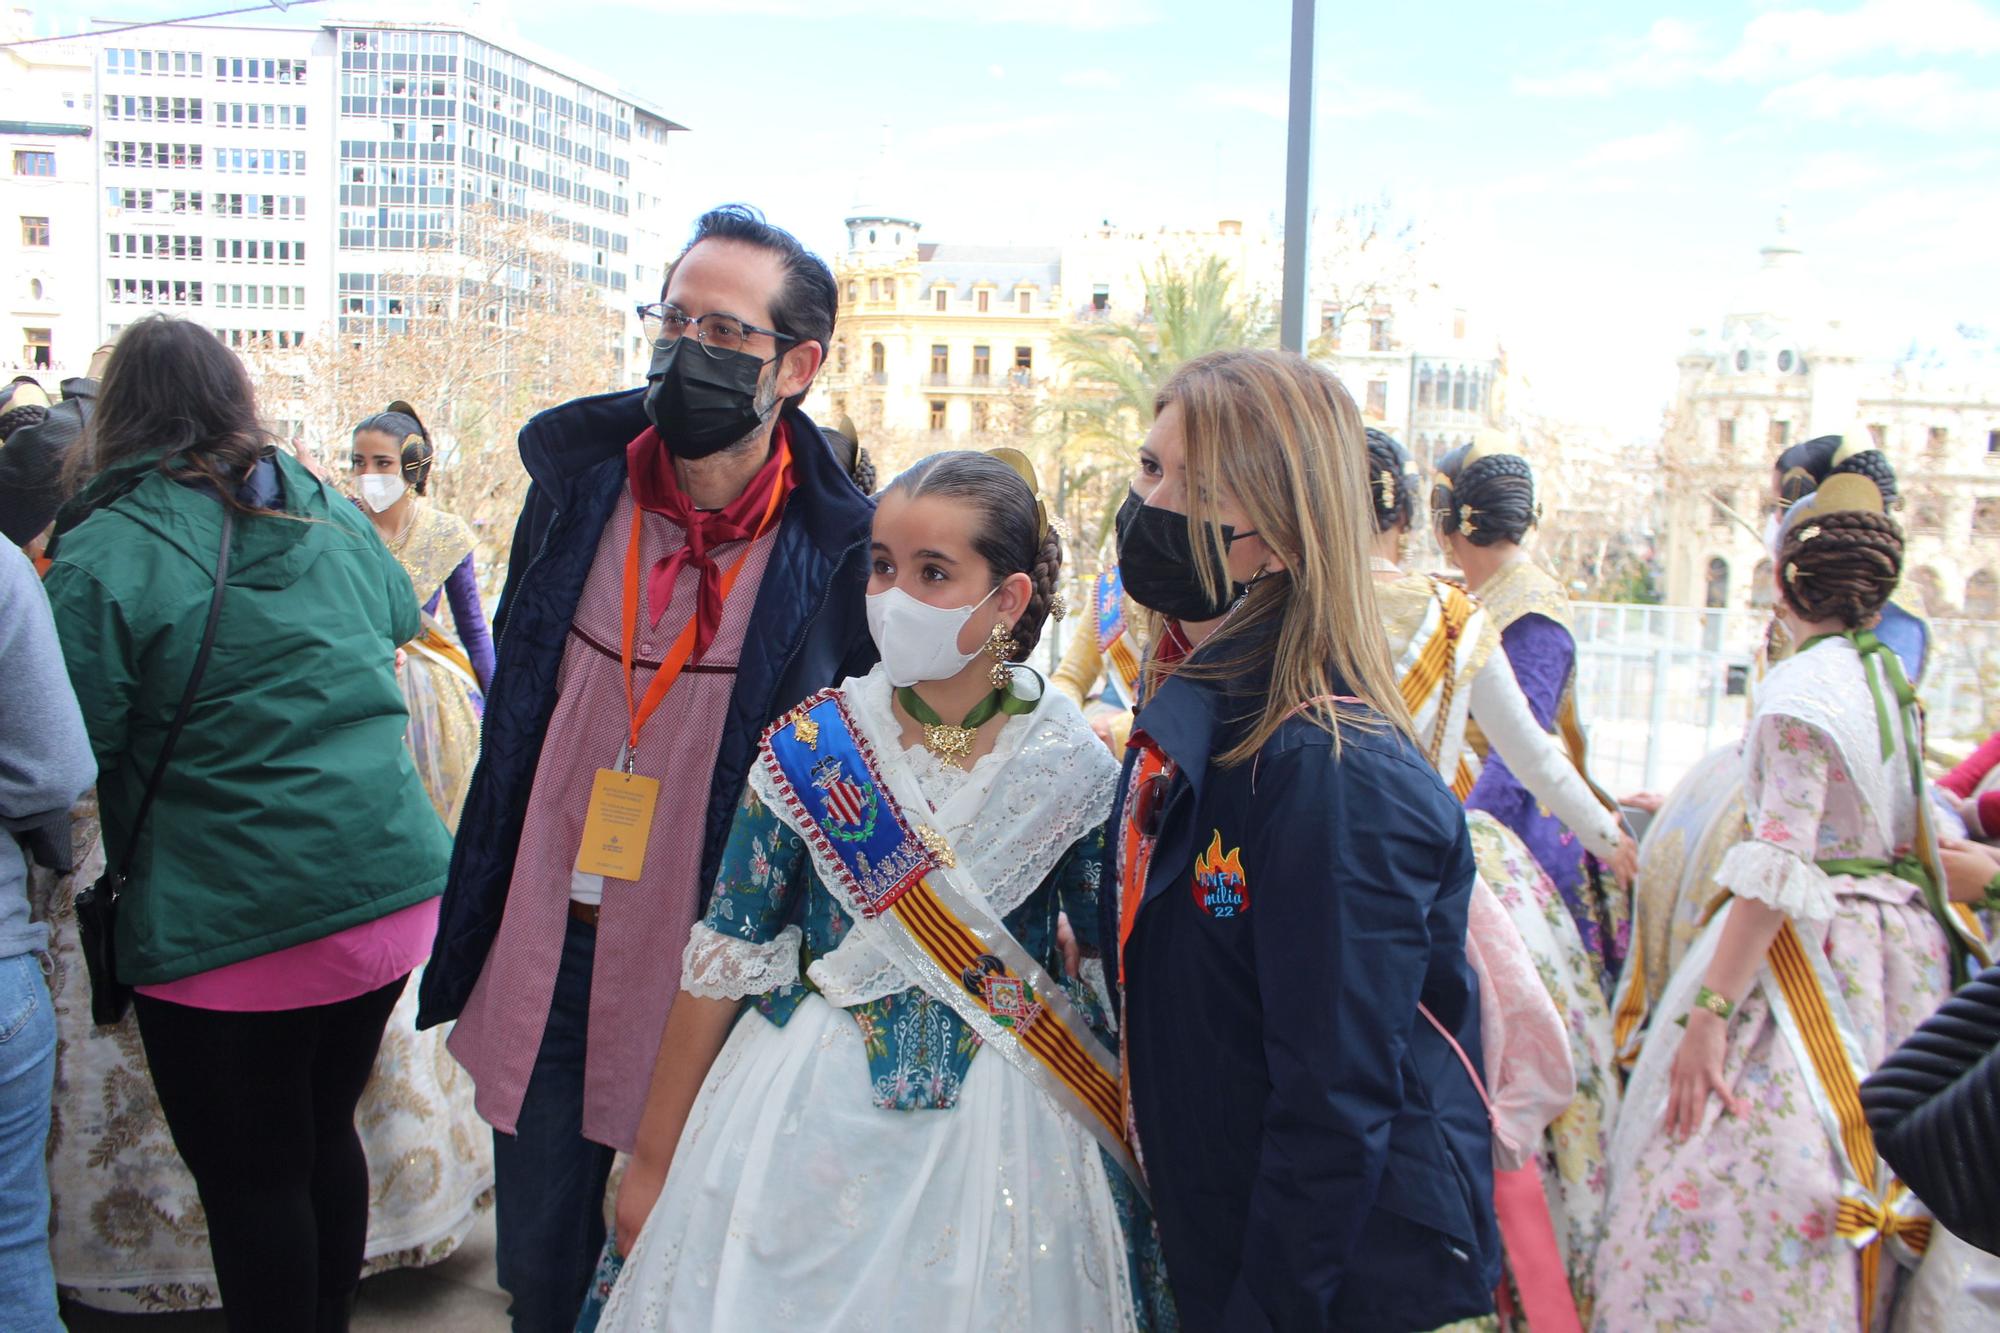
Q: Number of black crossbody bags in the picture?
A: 1